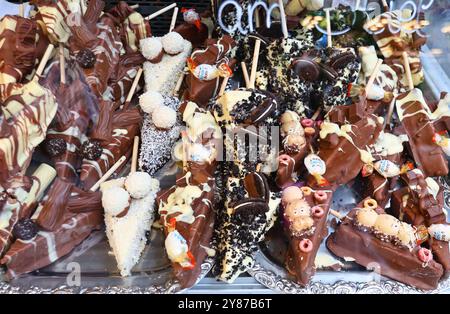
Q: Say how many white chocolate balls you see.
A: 6